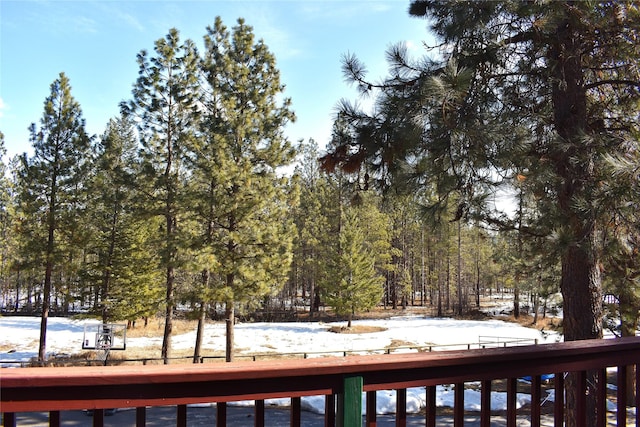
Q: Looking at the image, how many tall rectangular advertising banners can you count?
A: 0